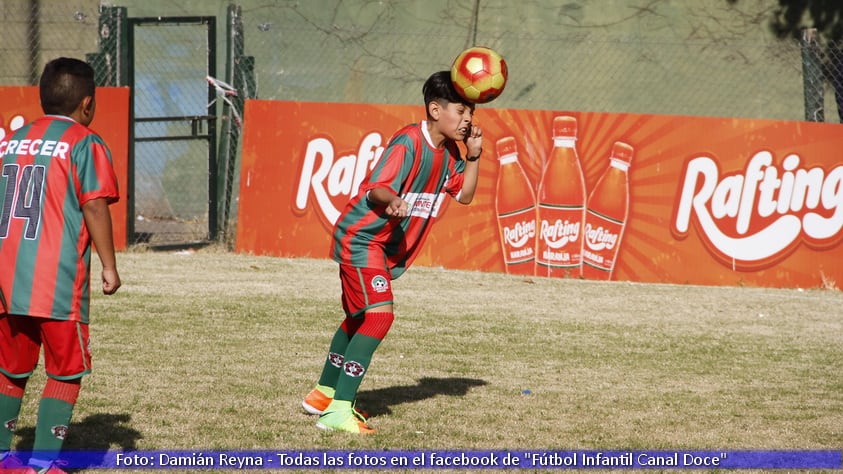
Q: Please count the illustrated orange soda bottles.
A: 3